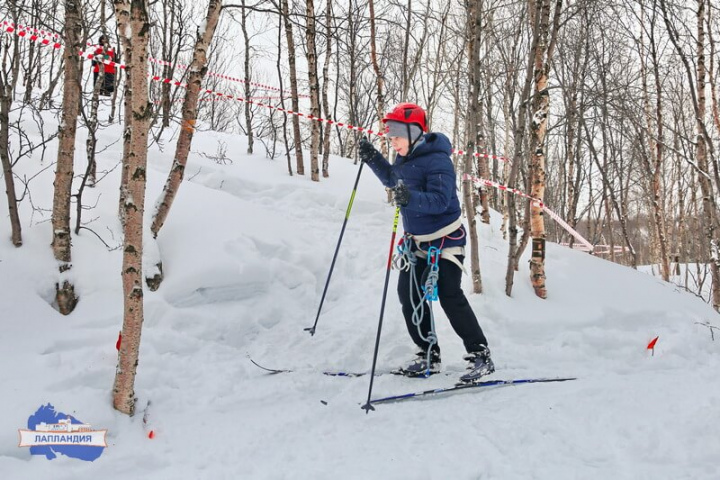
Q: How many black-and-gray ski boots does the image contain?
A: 2